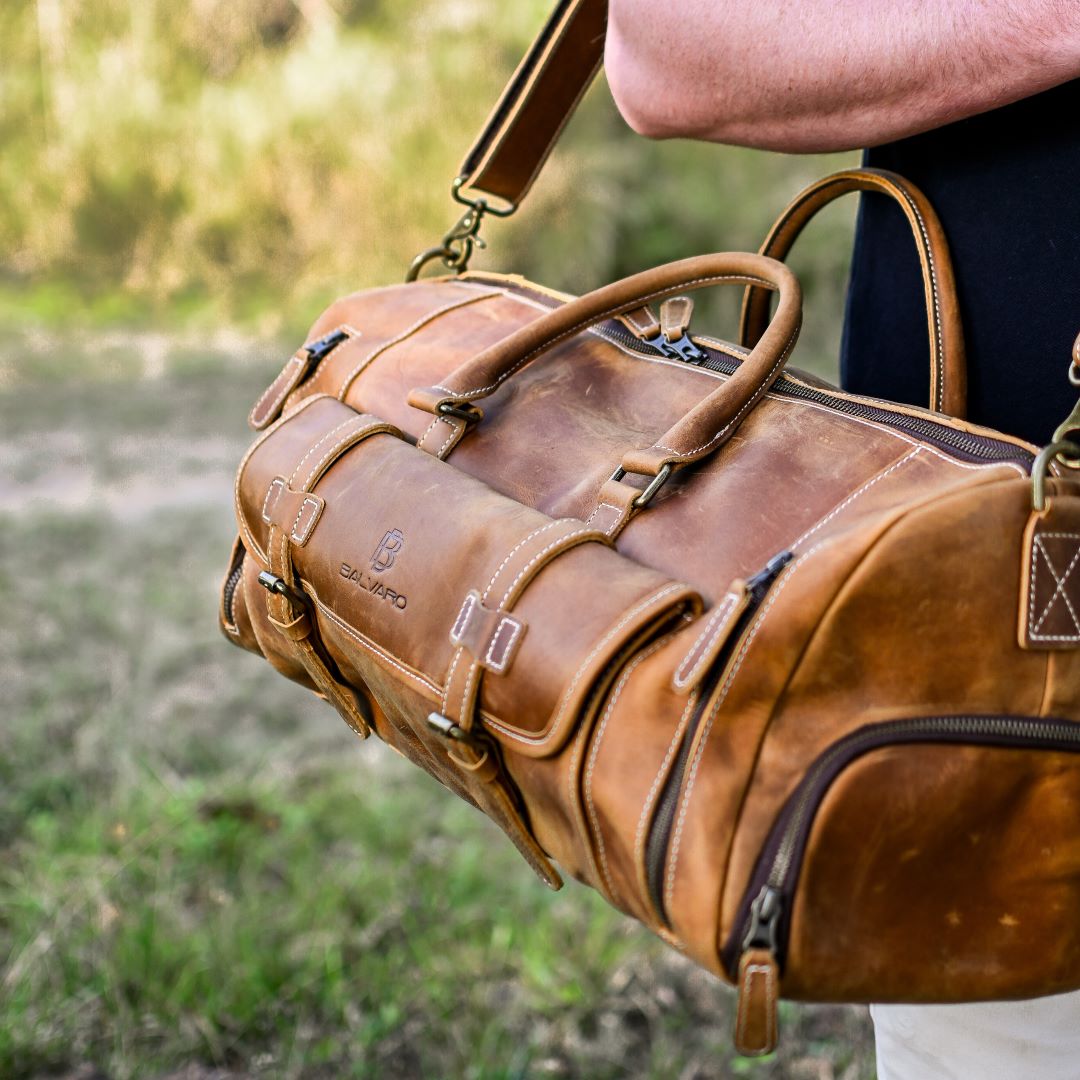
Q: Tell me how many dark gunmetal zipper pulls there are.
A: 5